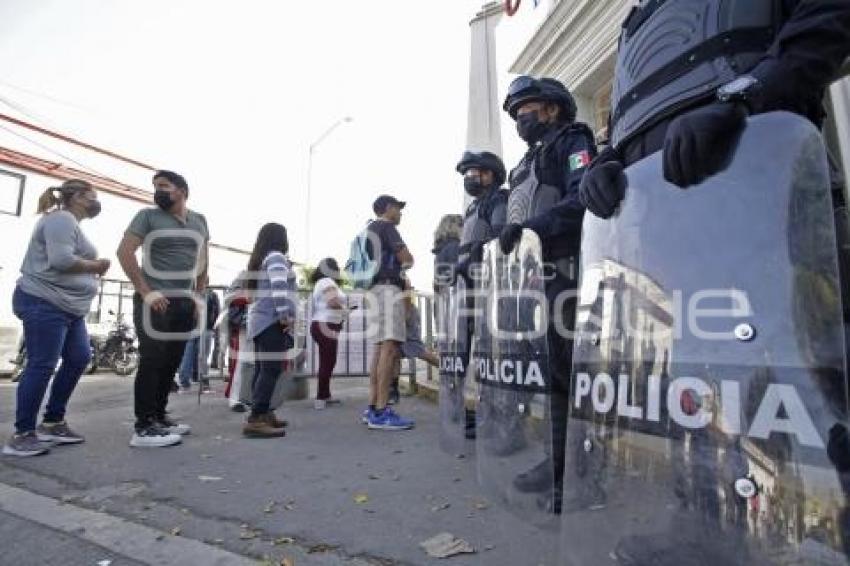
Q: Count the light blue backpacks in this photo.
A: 1